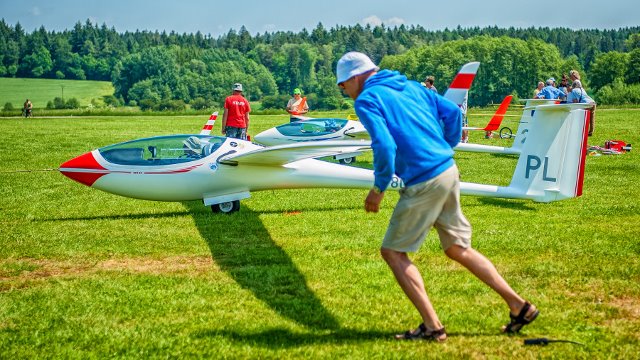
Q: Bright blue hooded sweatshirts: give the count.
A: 1